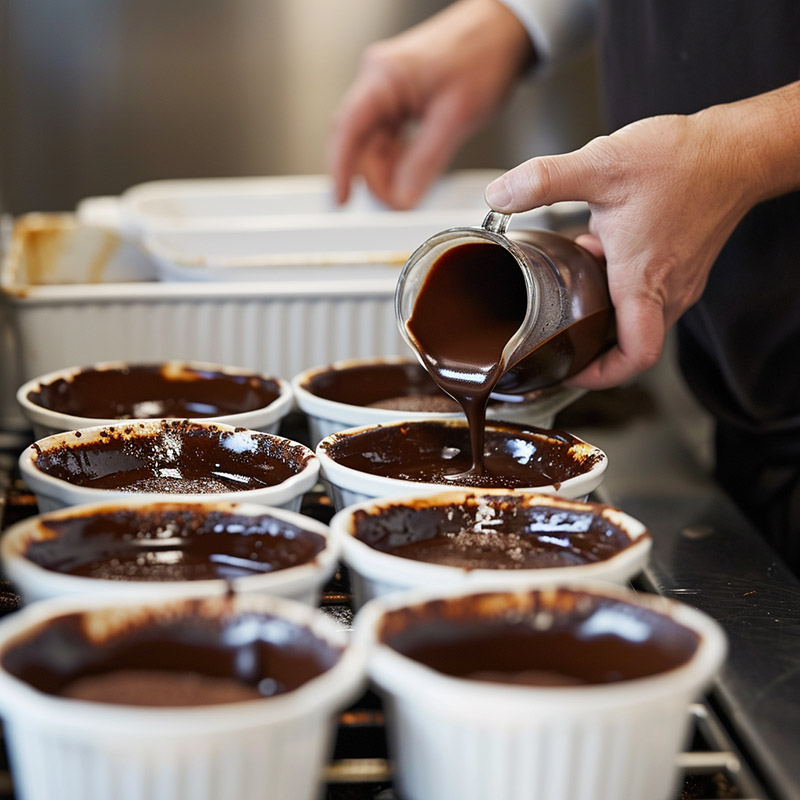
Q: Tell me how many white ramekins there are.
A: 8